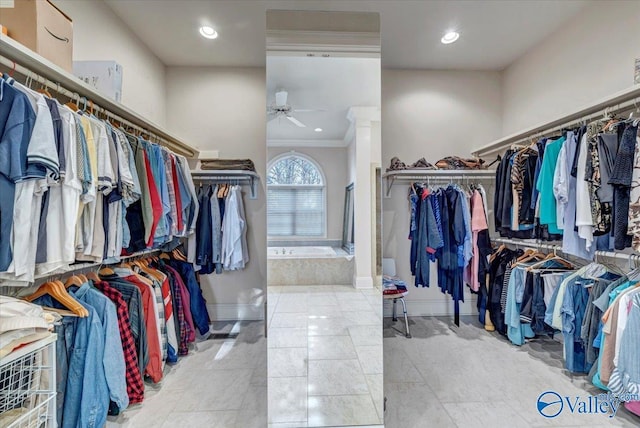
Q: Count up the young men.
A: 0